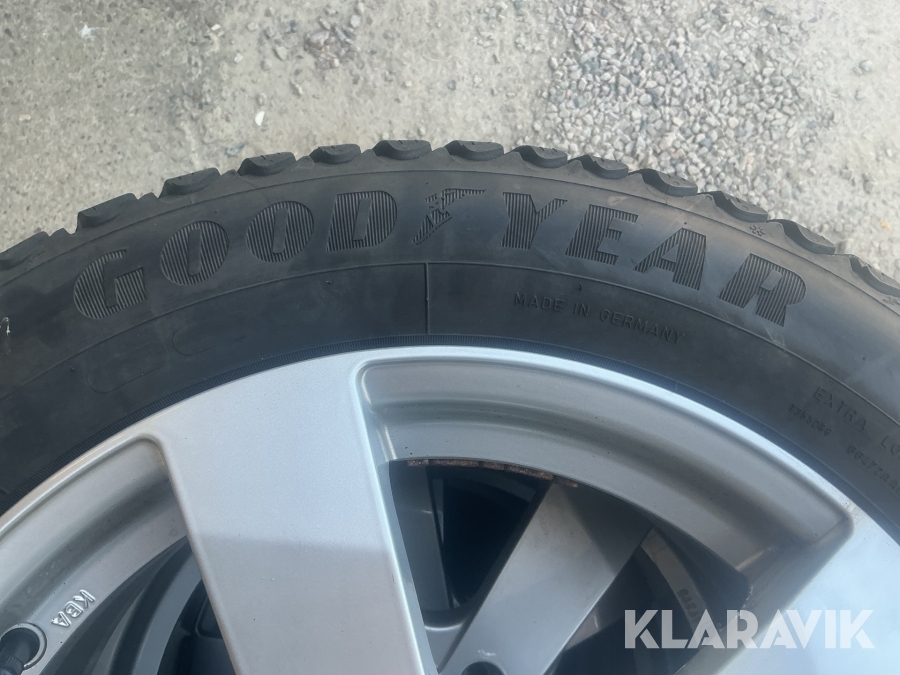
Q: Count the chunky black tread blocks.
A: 13